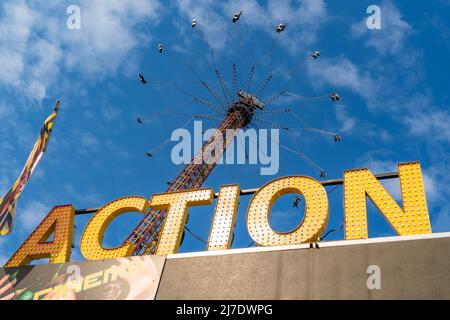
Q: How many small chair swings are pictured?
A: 12